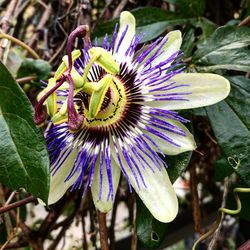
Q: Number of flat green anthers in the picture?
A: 5